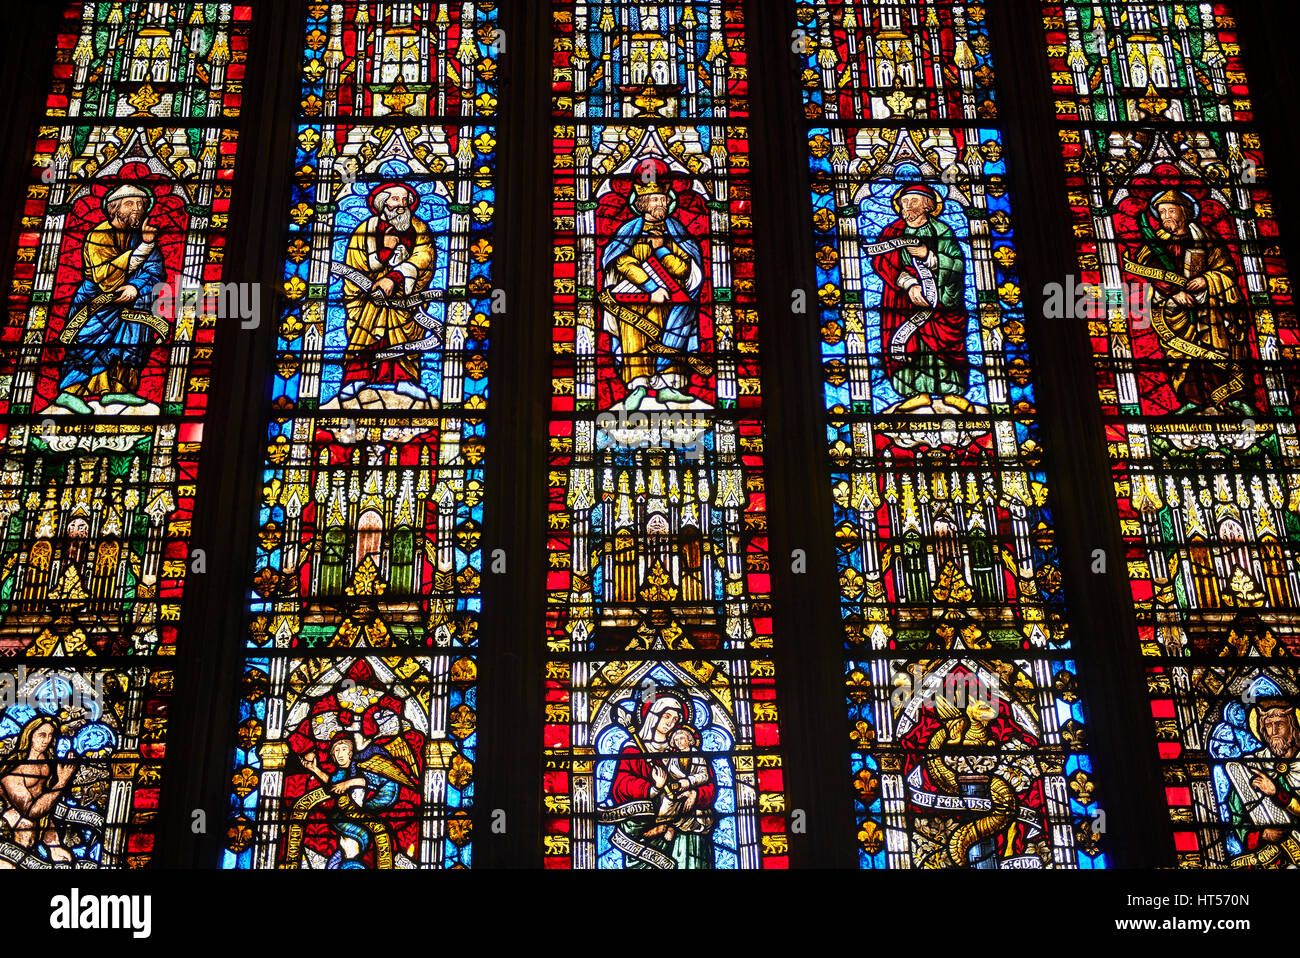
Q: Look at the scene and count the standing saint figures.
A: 5